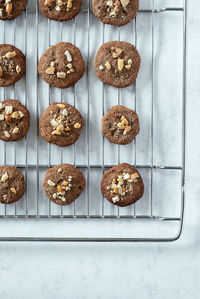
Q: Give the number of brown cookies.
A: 12